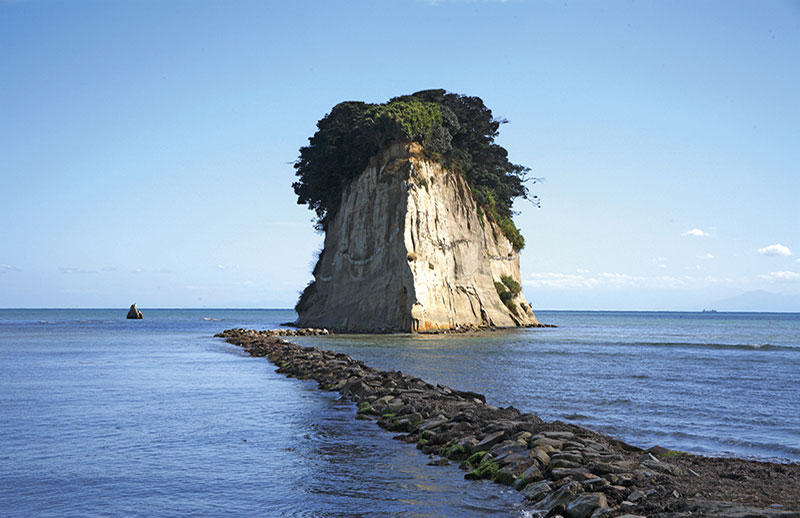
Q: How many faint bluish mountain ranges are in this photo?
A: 1